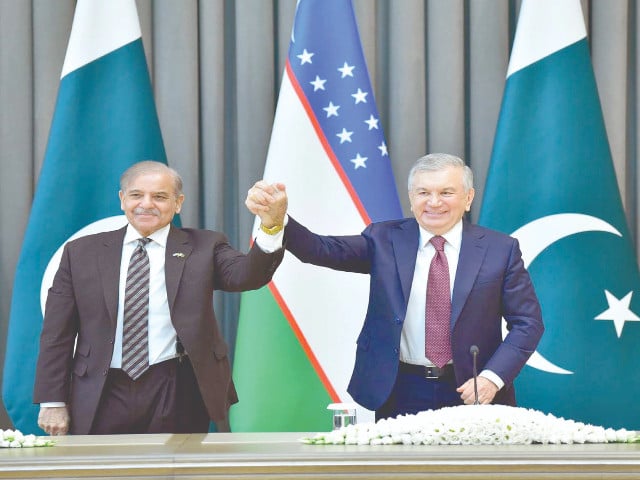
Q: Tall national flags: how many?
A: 3